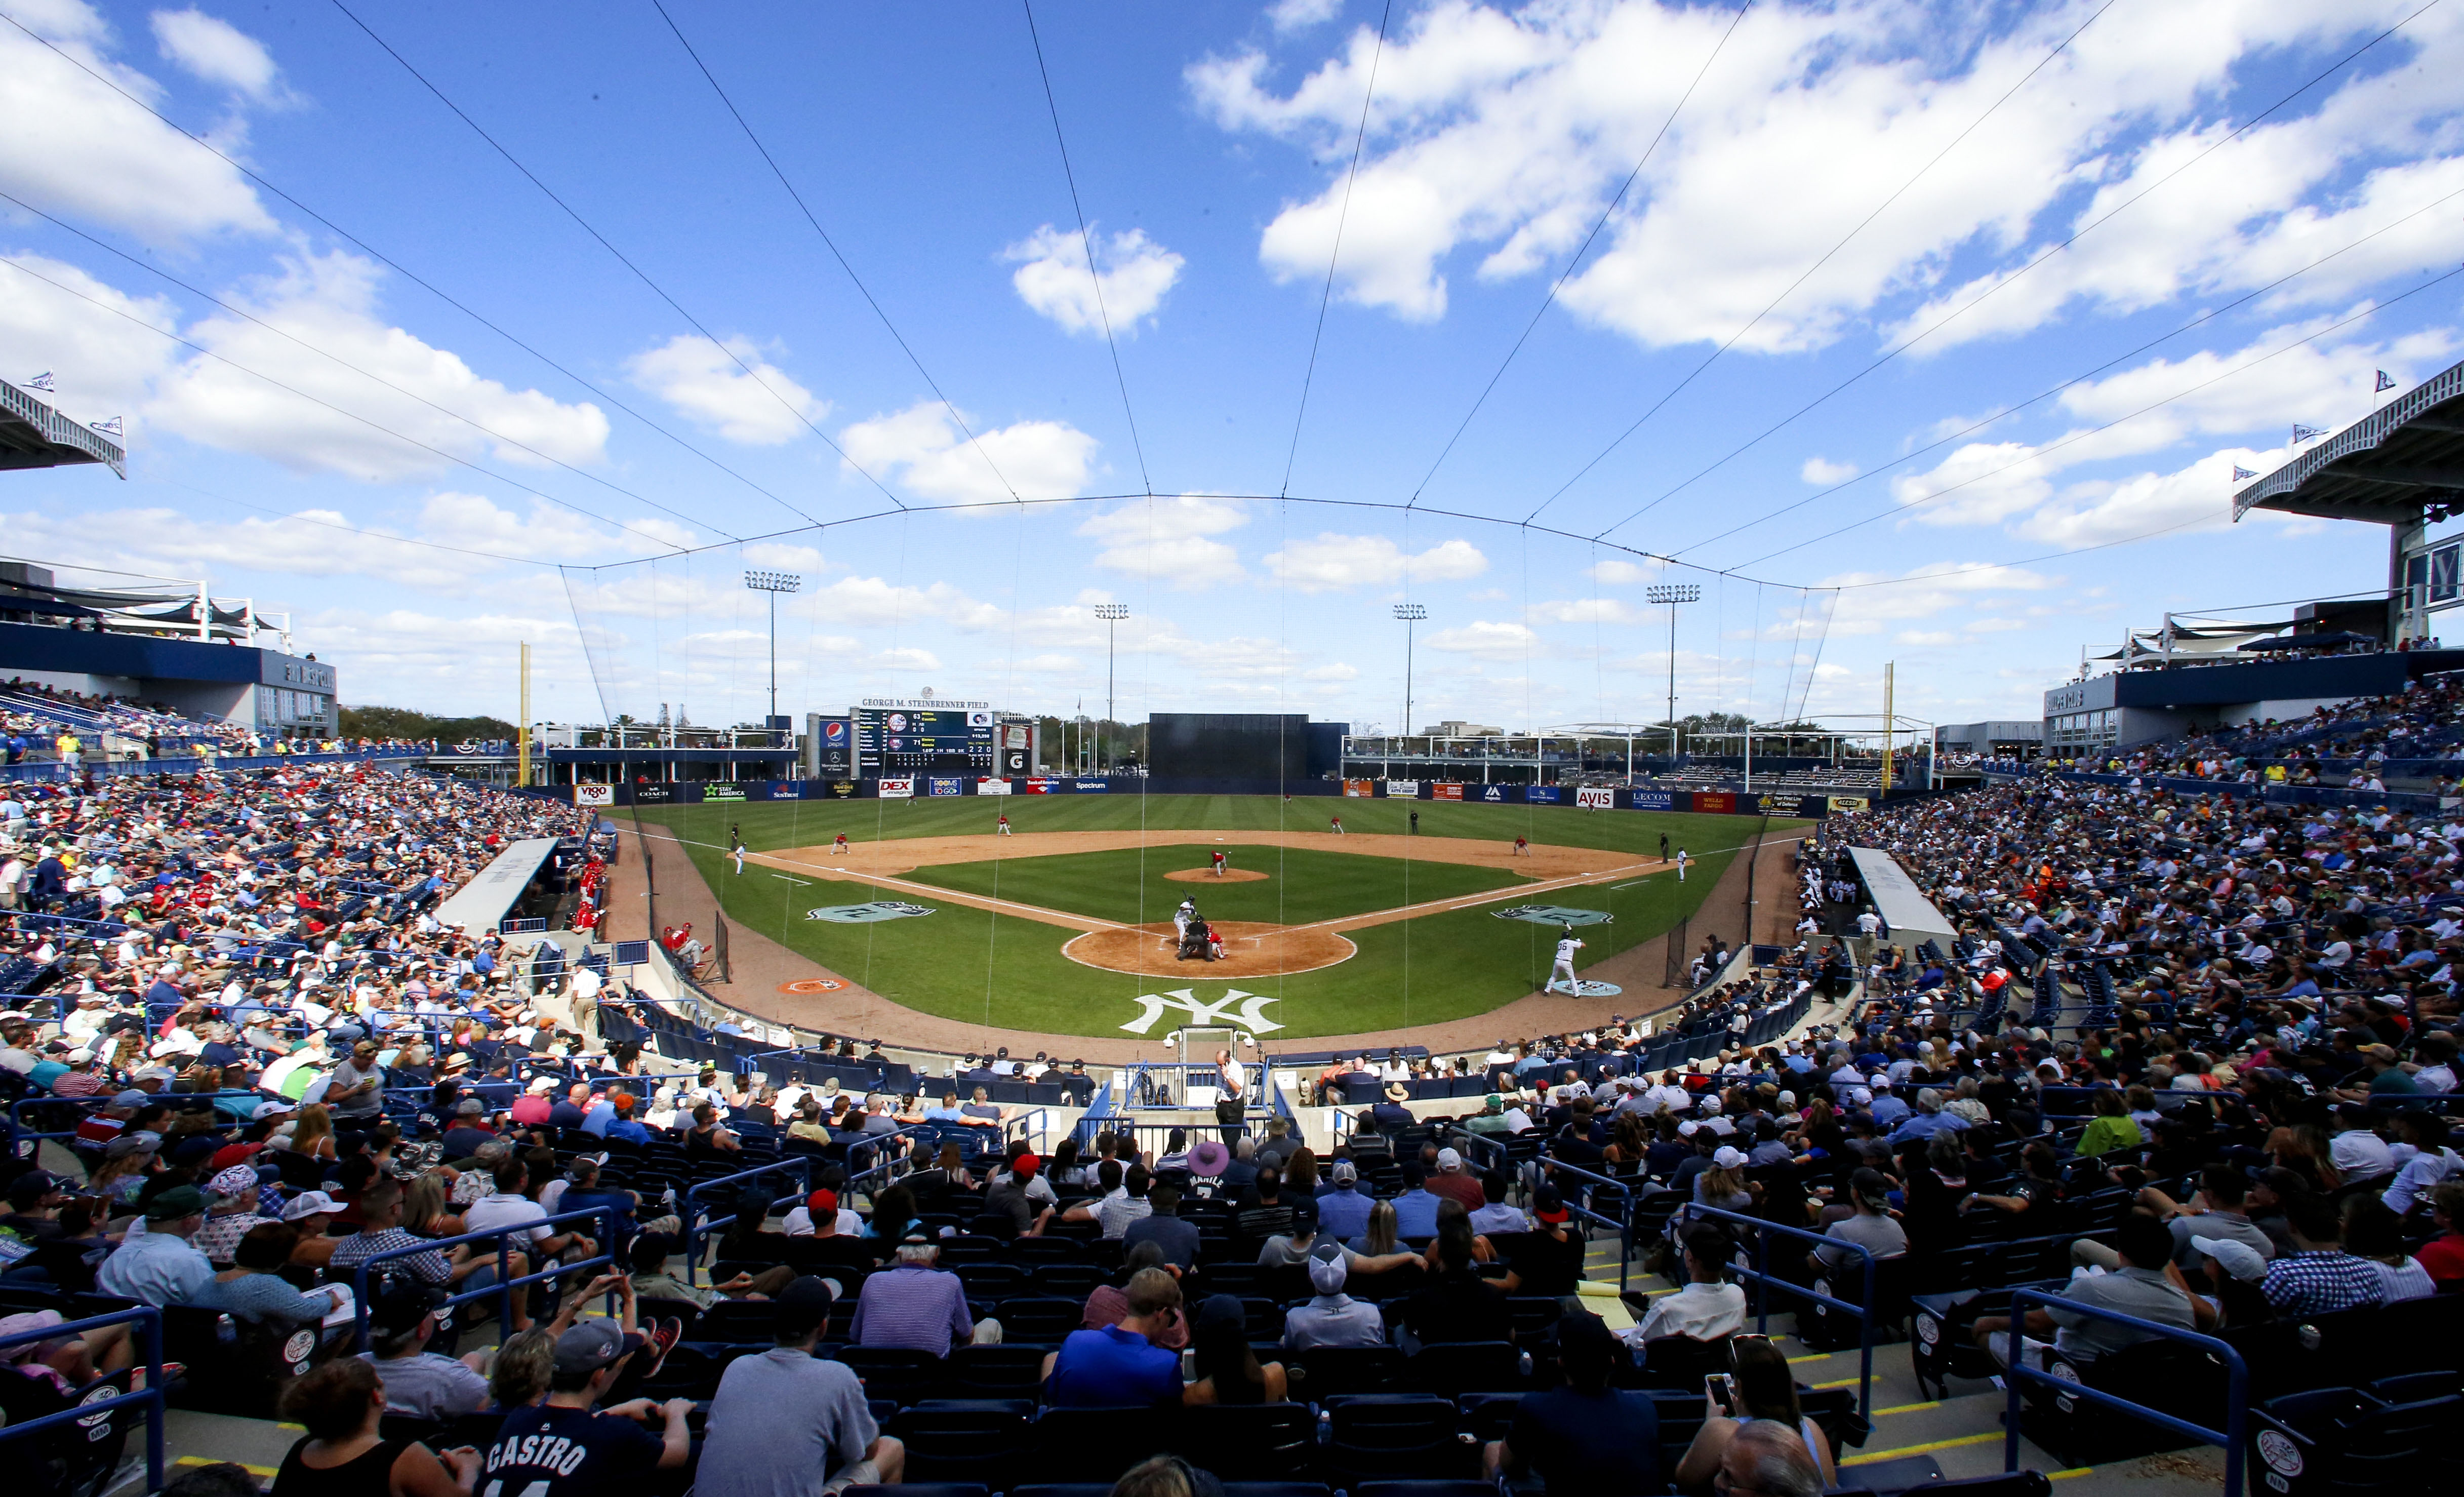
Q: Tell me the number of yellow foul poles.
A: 2